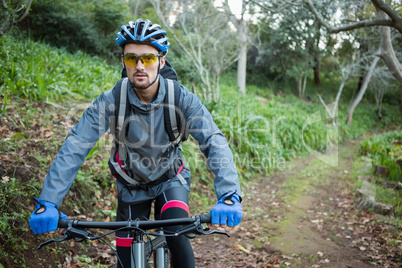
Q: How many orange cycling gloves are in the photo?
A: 0